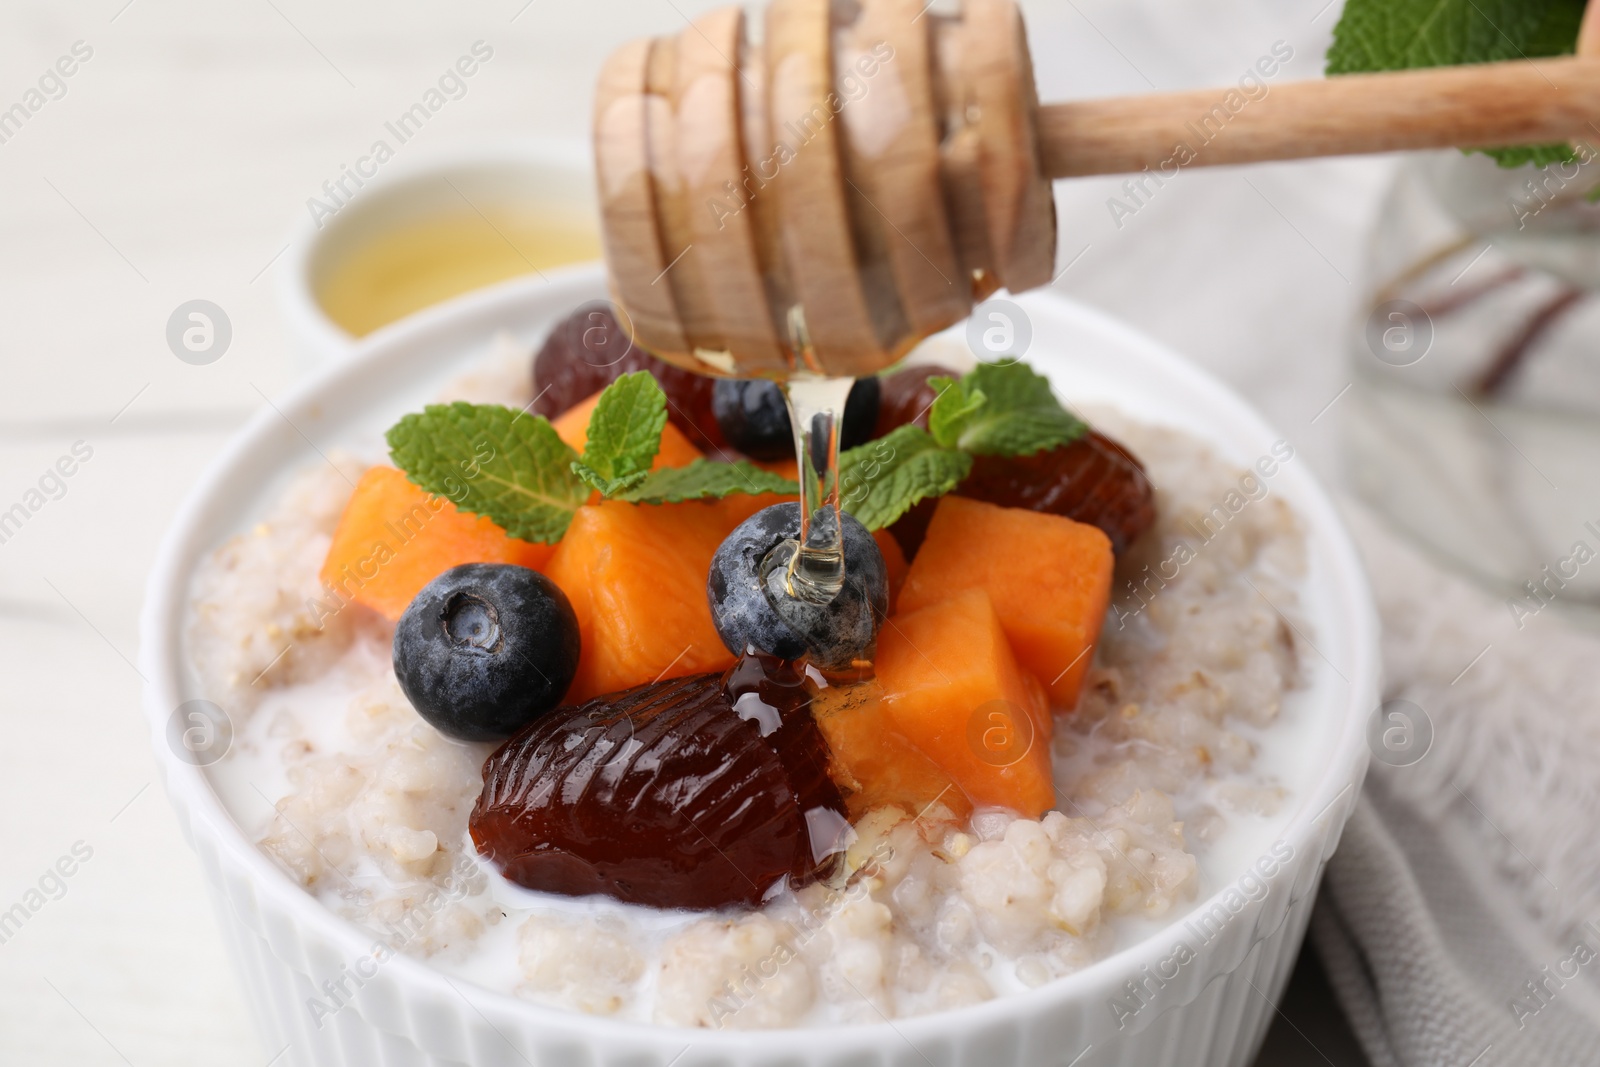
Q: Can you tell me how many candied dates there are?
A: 4